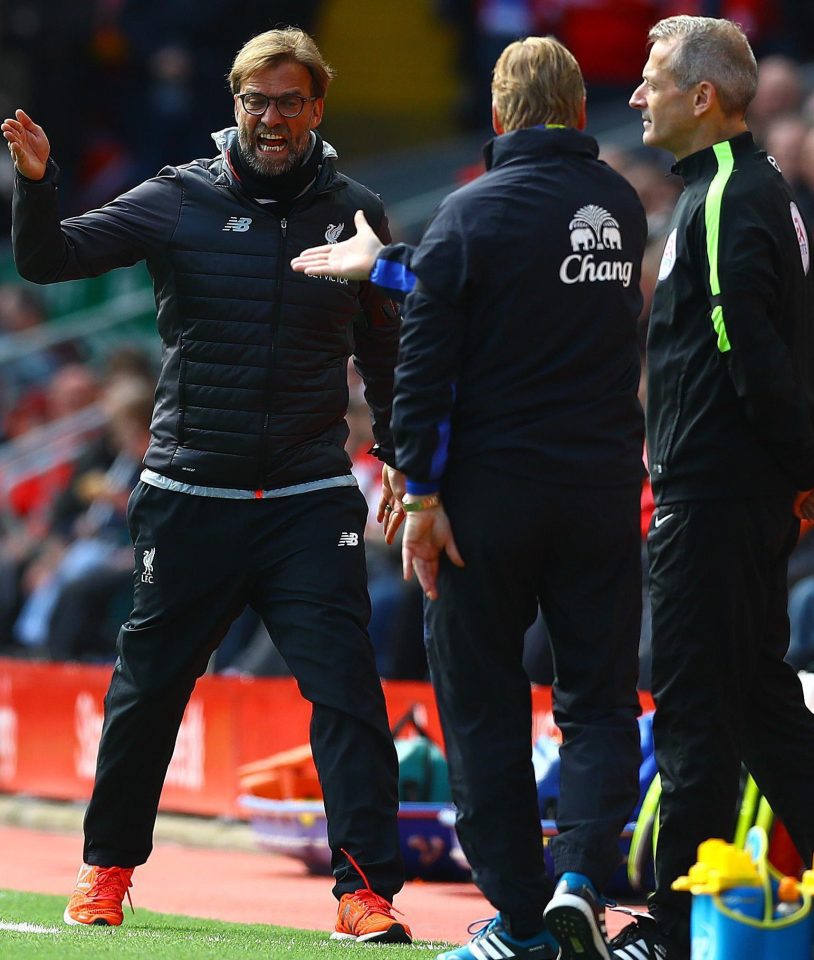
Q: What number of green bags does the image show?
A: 1